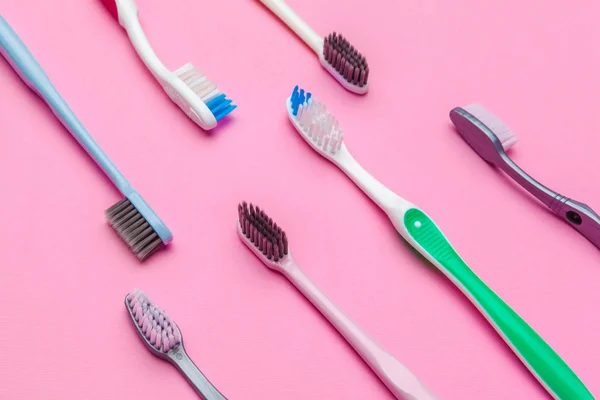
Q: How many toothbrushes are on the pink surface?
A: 7